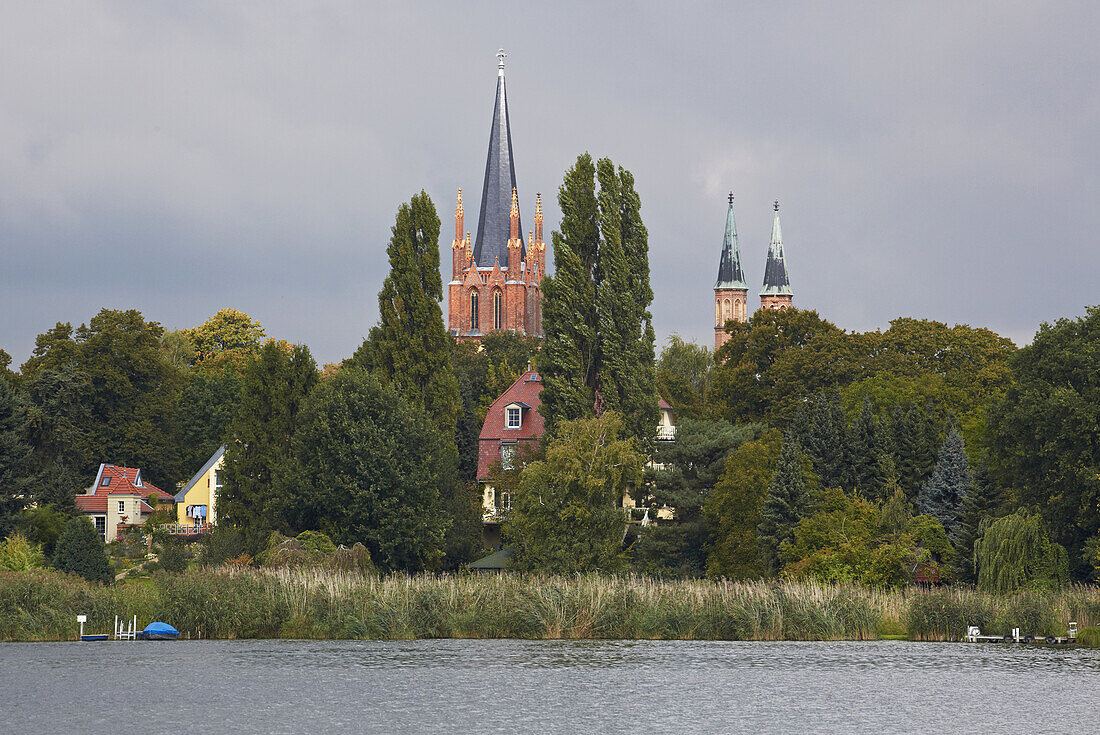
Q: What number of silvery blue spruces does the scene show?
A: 1